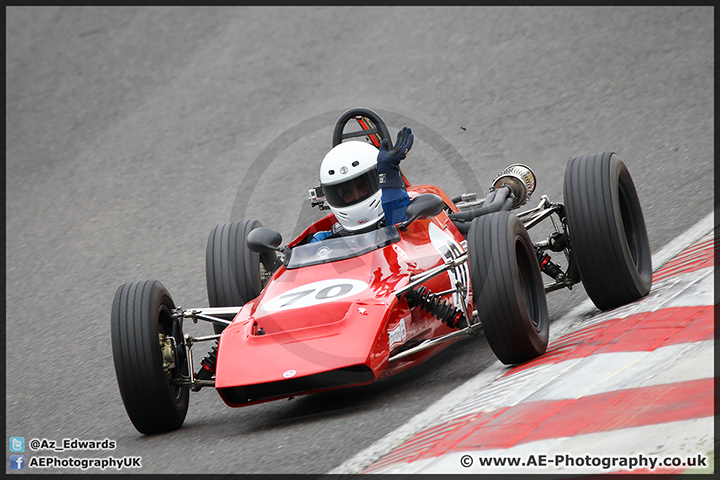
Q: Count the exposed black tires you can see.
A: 4